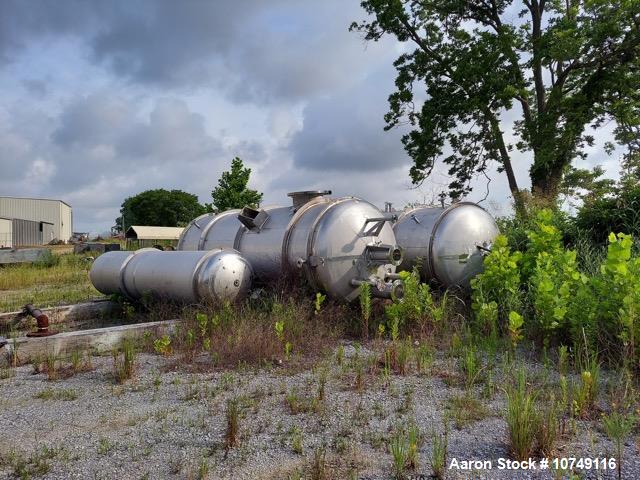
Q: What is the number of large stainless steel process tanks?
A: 3